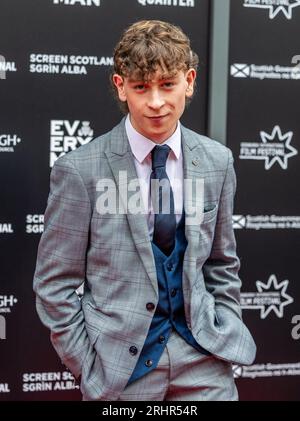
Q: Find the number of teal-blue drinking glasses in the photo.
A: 0